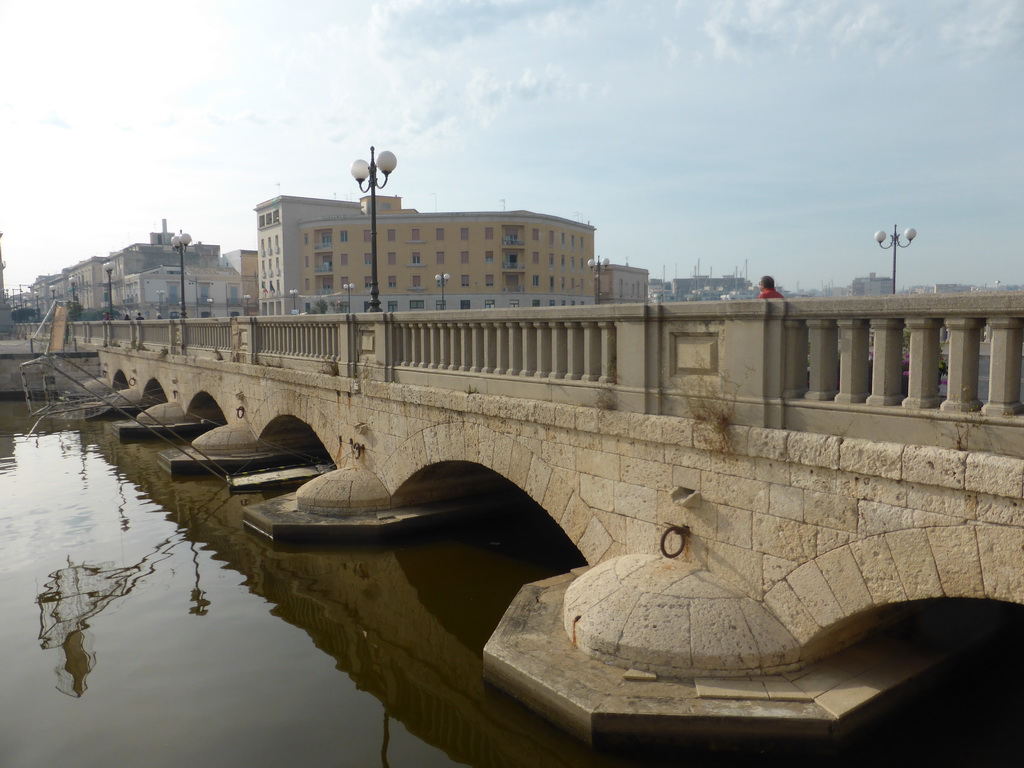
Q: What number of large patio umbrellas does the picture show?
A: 0